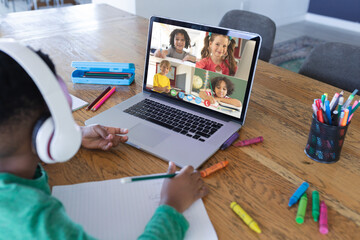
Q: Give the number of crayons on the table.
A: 8